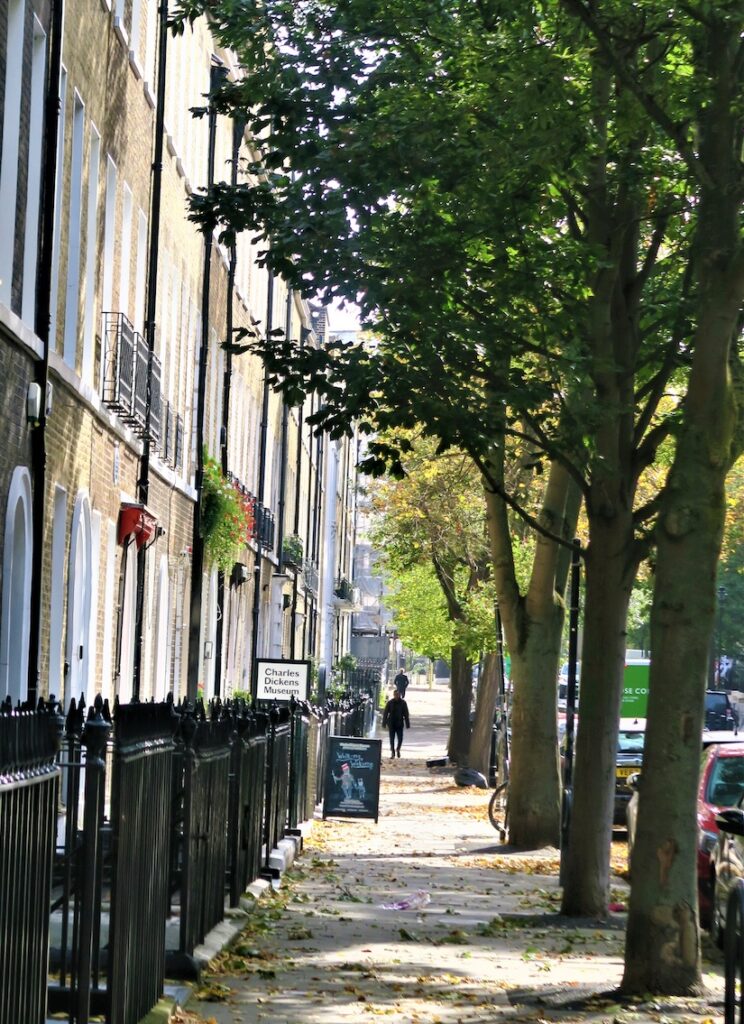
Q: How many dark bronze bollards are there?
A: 0